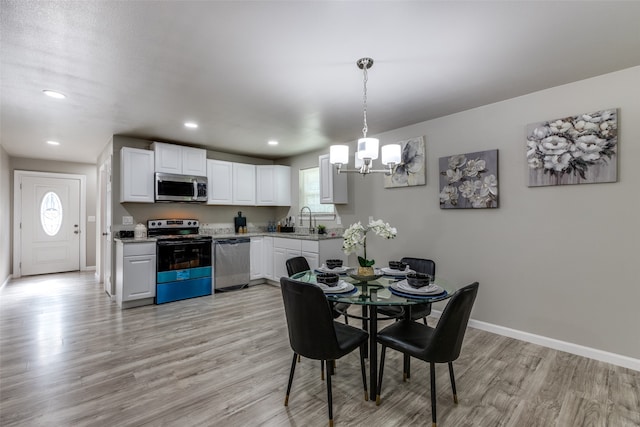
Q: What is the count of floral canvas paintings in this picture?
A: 3